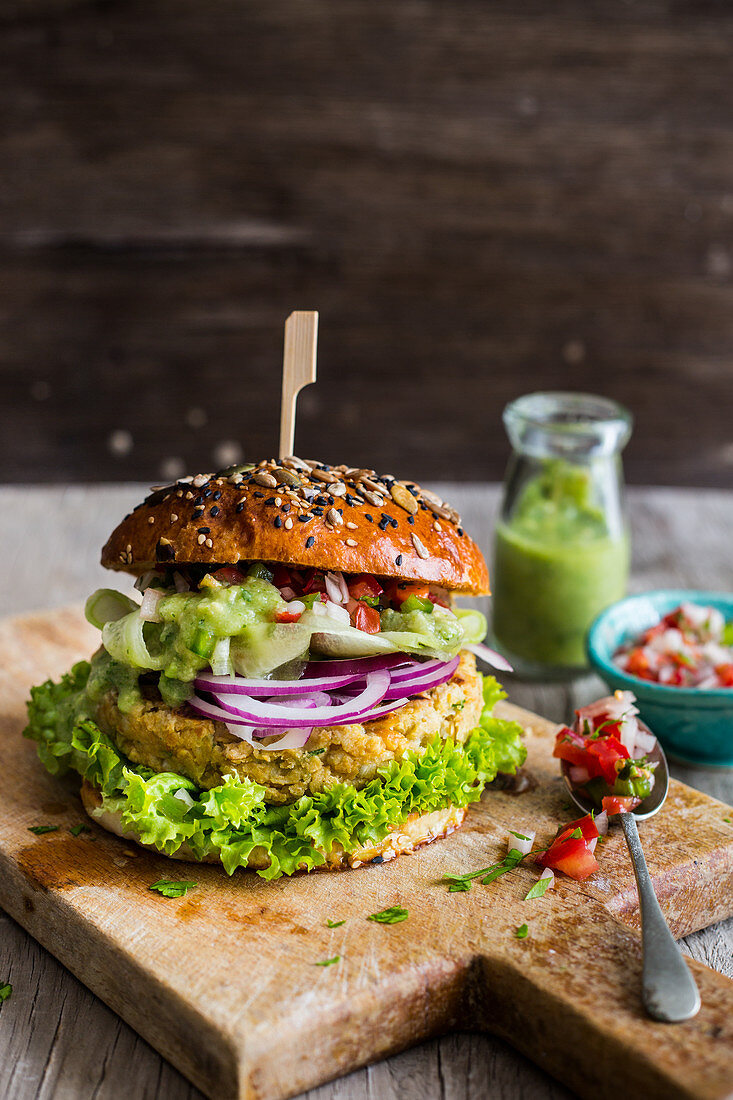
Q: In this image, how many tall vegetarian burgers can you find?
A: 1